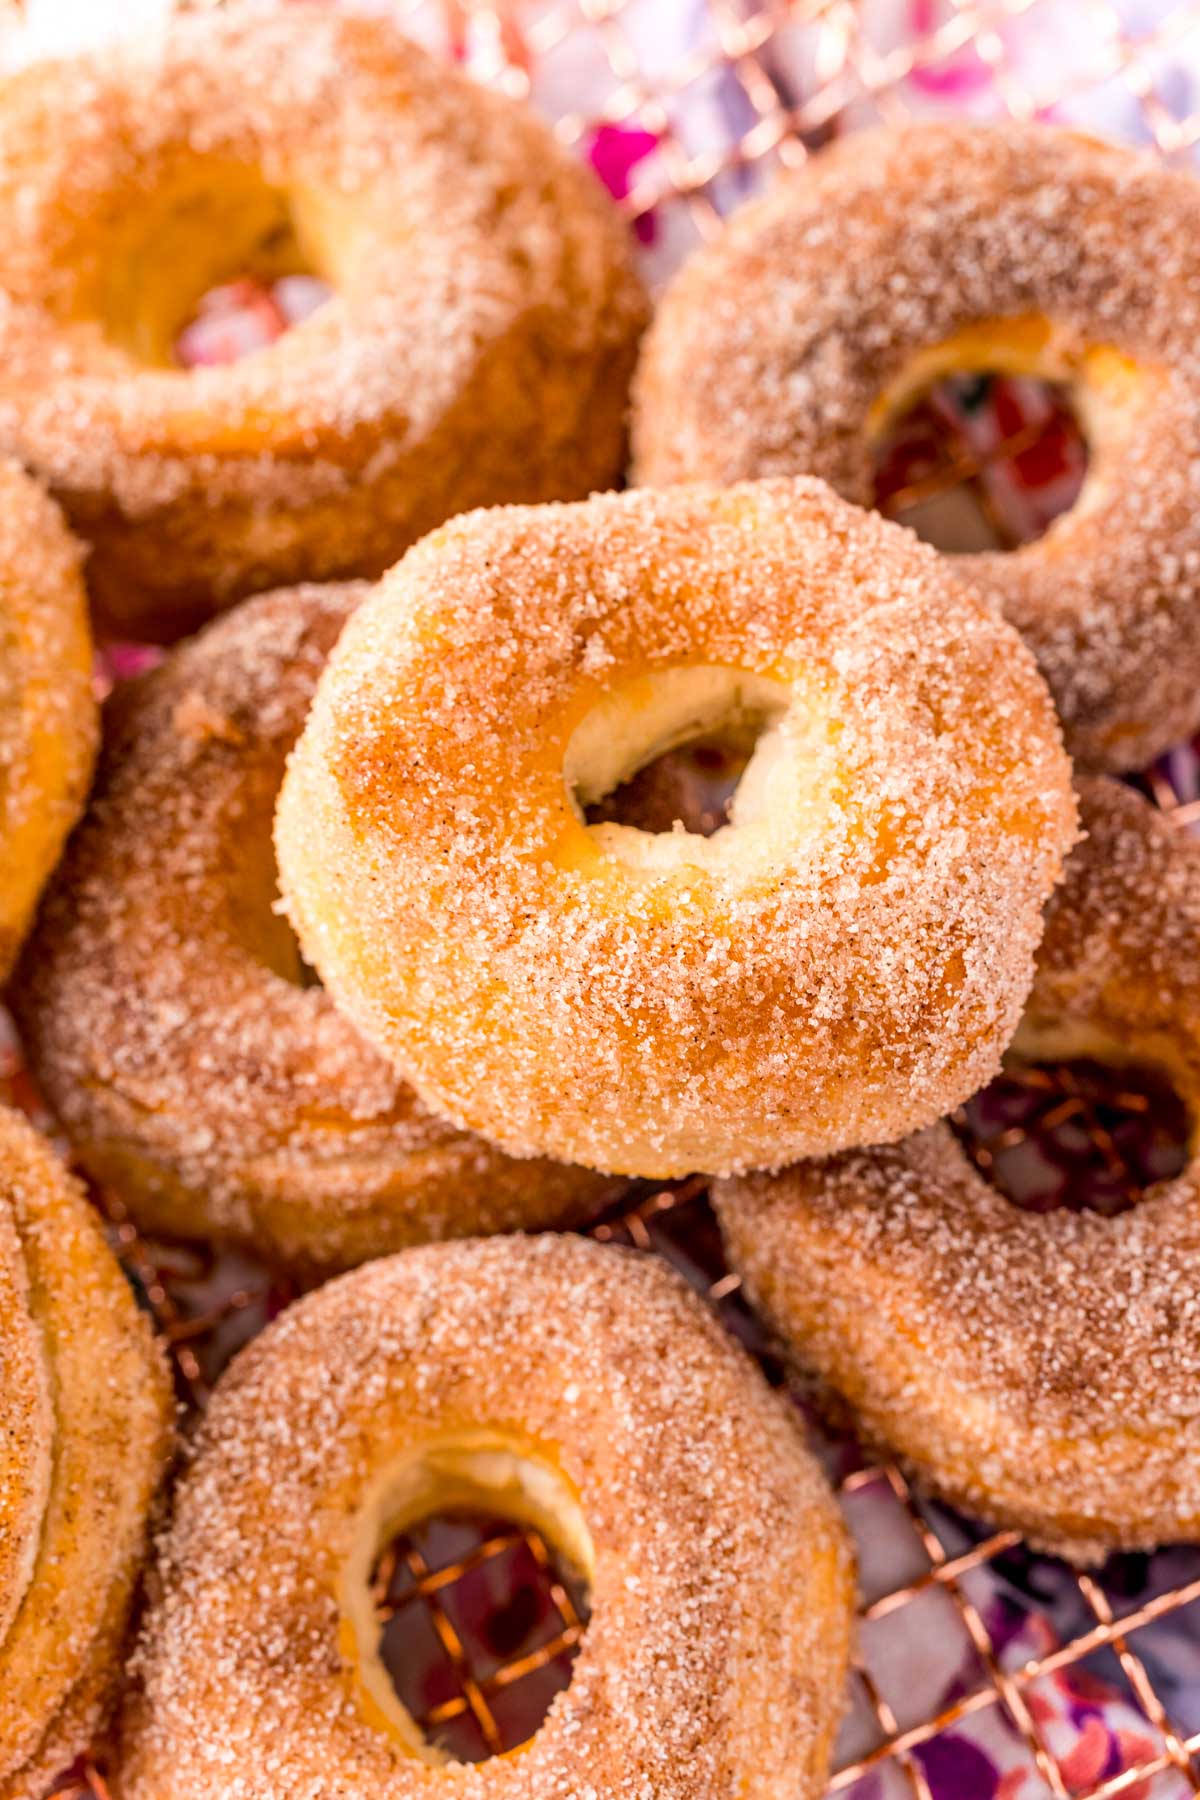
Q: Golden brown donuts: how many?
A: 8